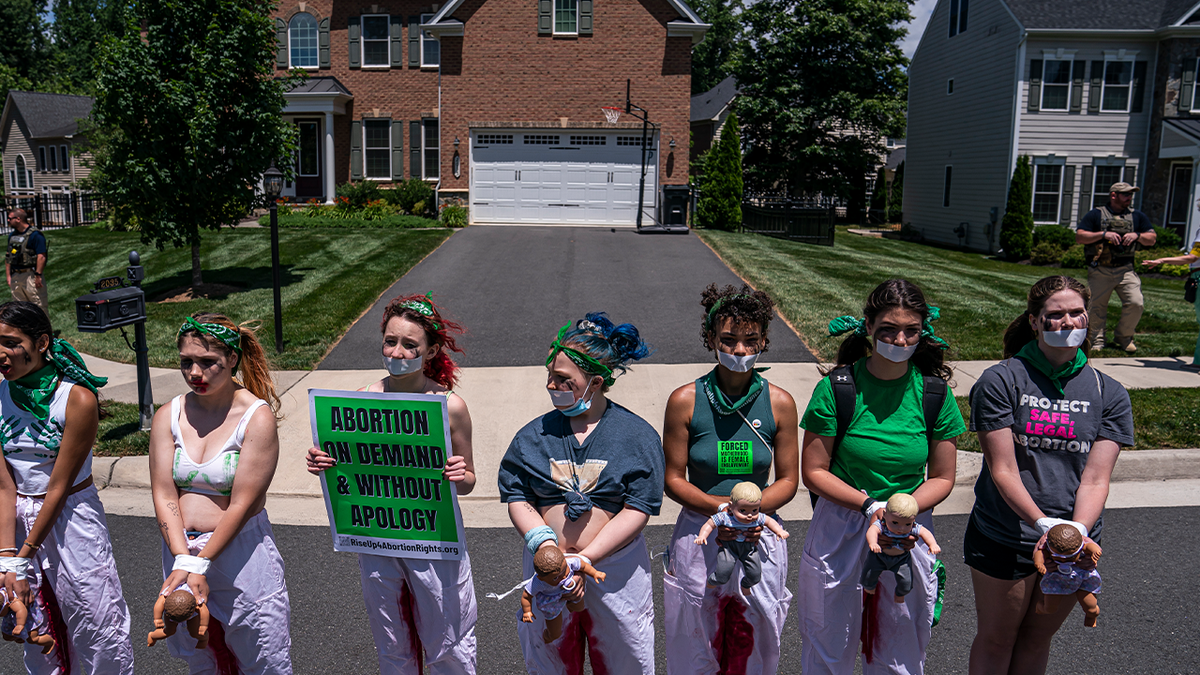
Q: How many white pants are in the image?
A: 6